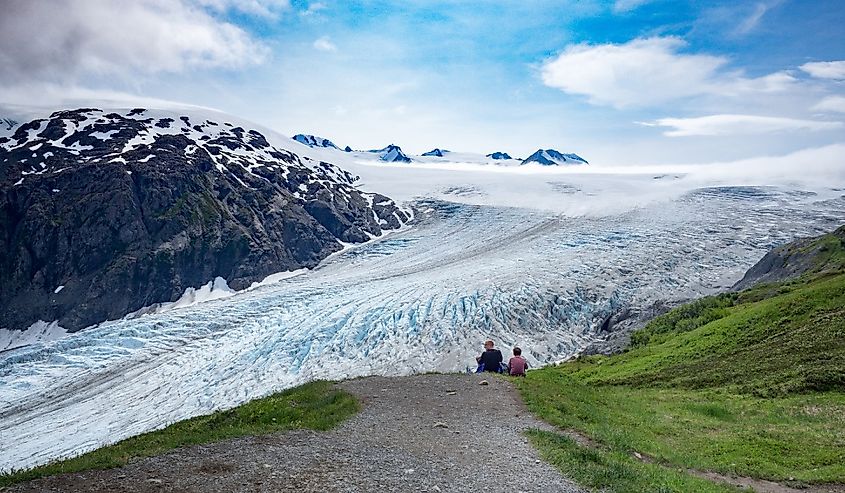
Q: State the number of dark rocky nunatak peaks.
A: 5